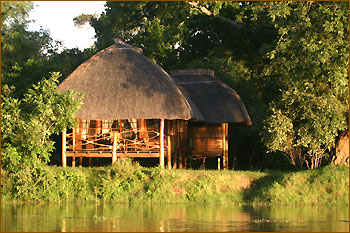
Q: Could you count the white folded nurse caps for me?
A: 0